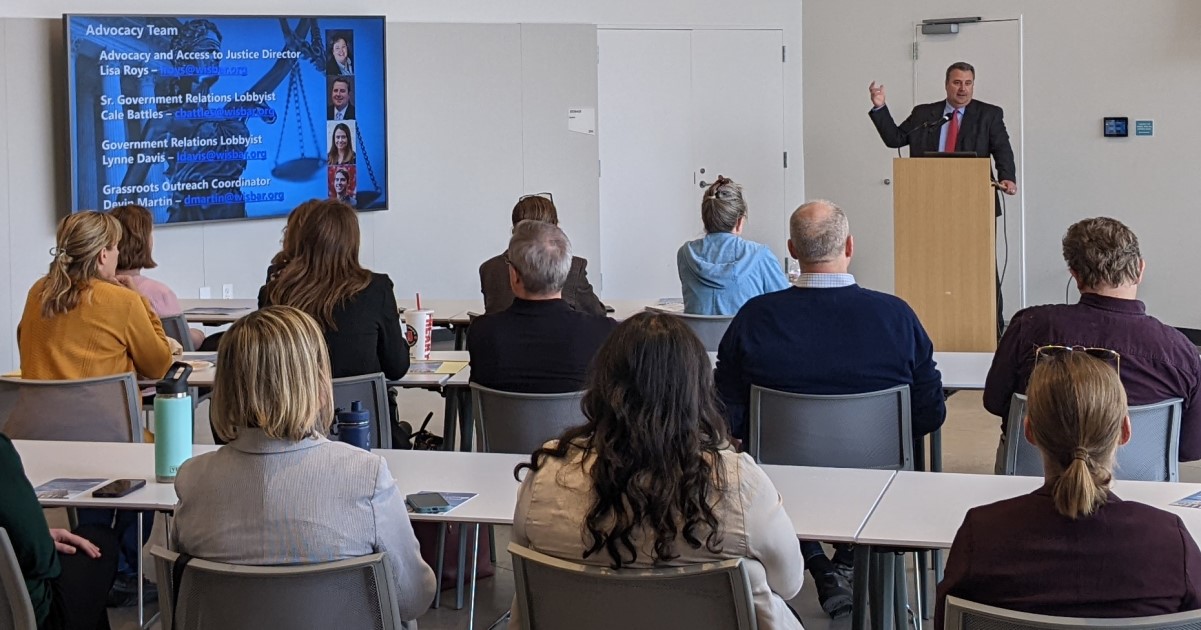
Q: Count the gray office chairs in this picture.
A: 11